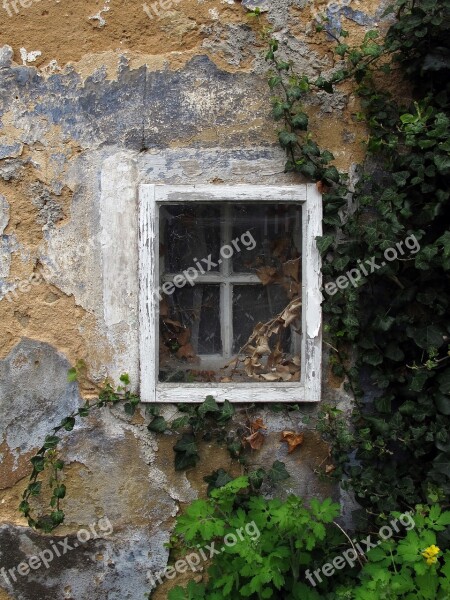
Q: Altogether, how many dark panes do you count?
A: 4